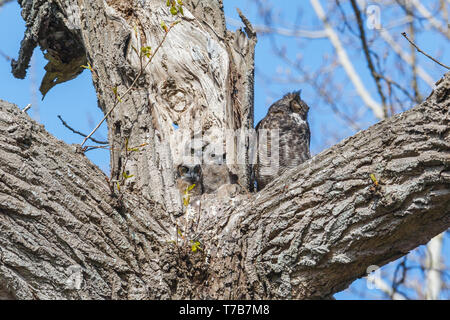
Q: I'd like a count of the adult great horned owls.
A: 1